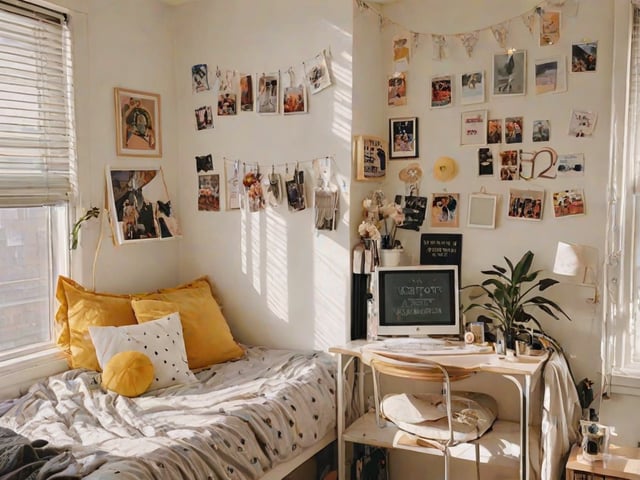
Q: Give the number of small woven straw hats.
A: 2